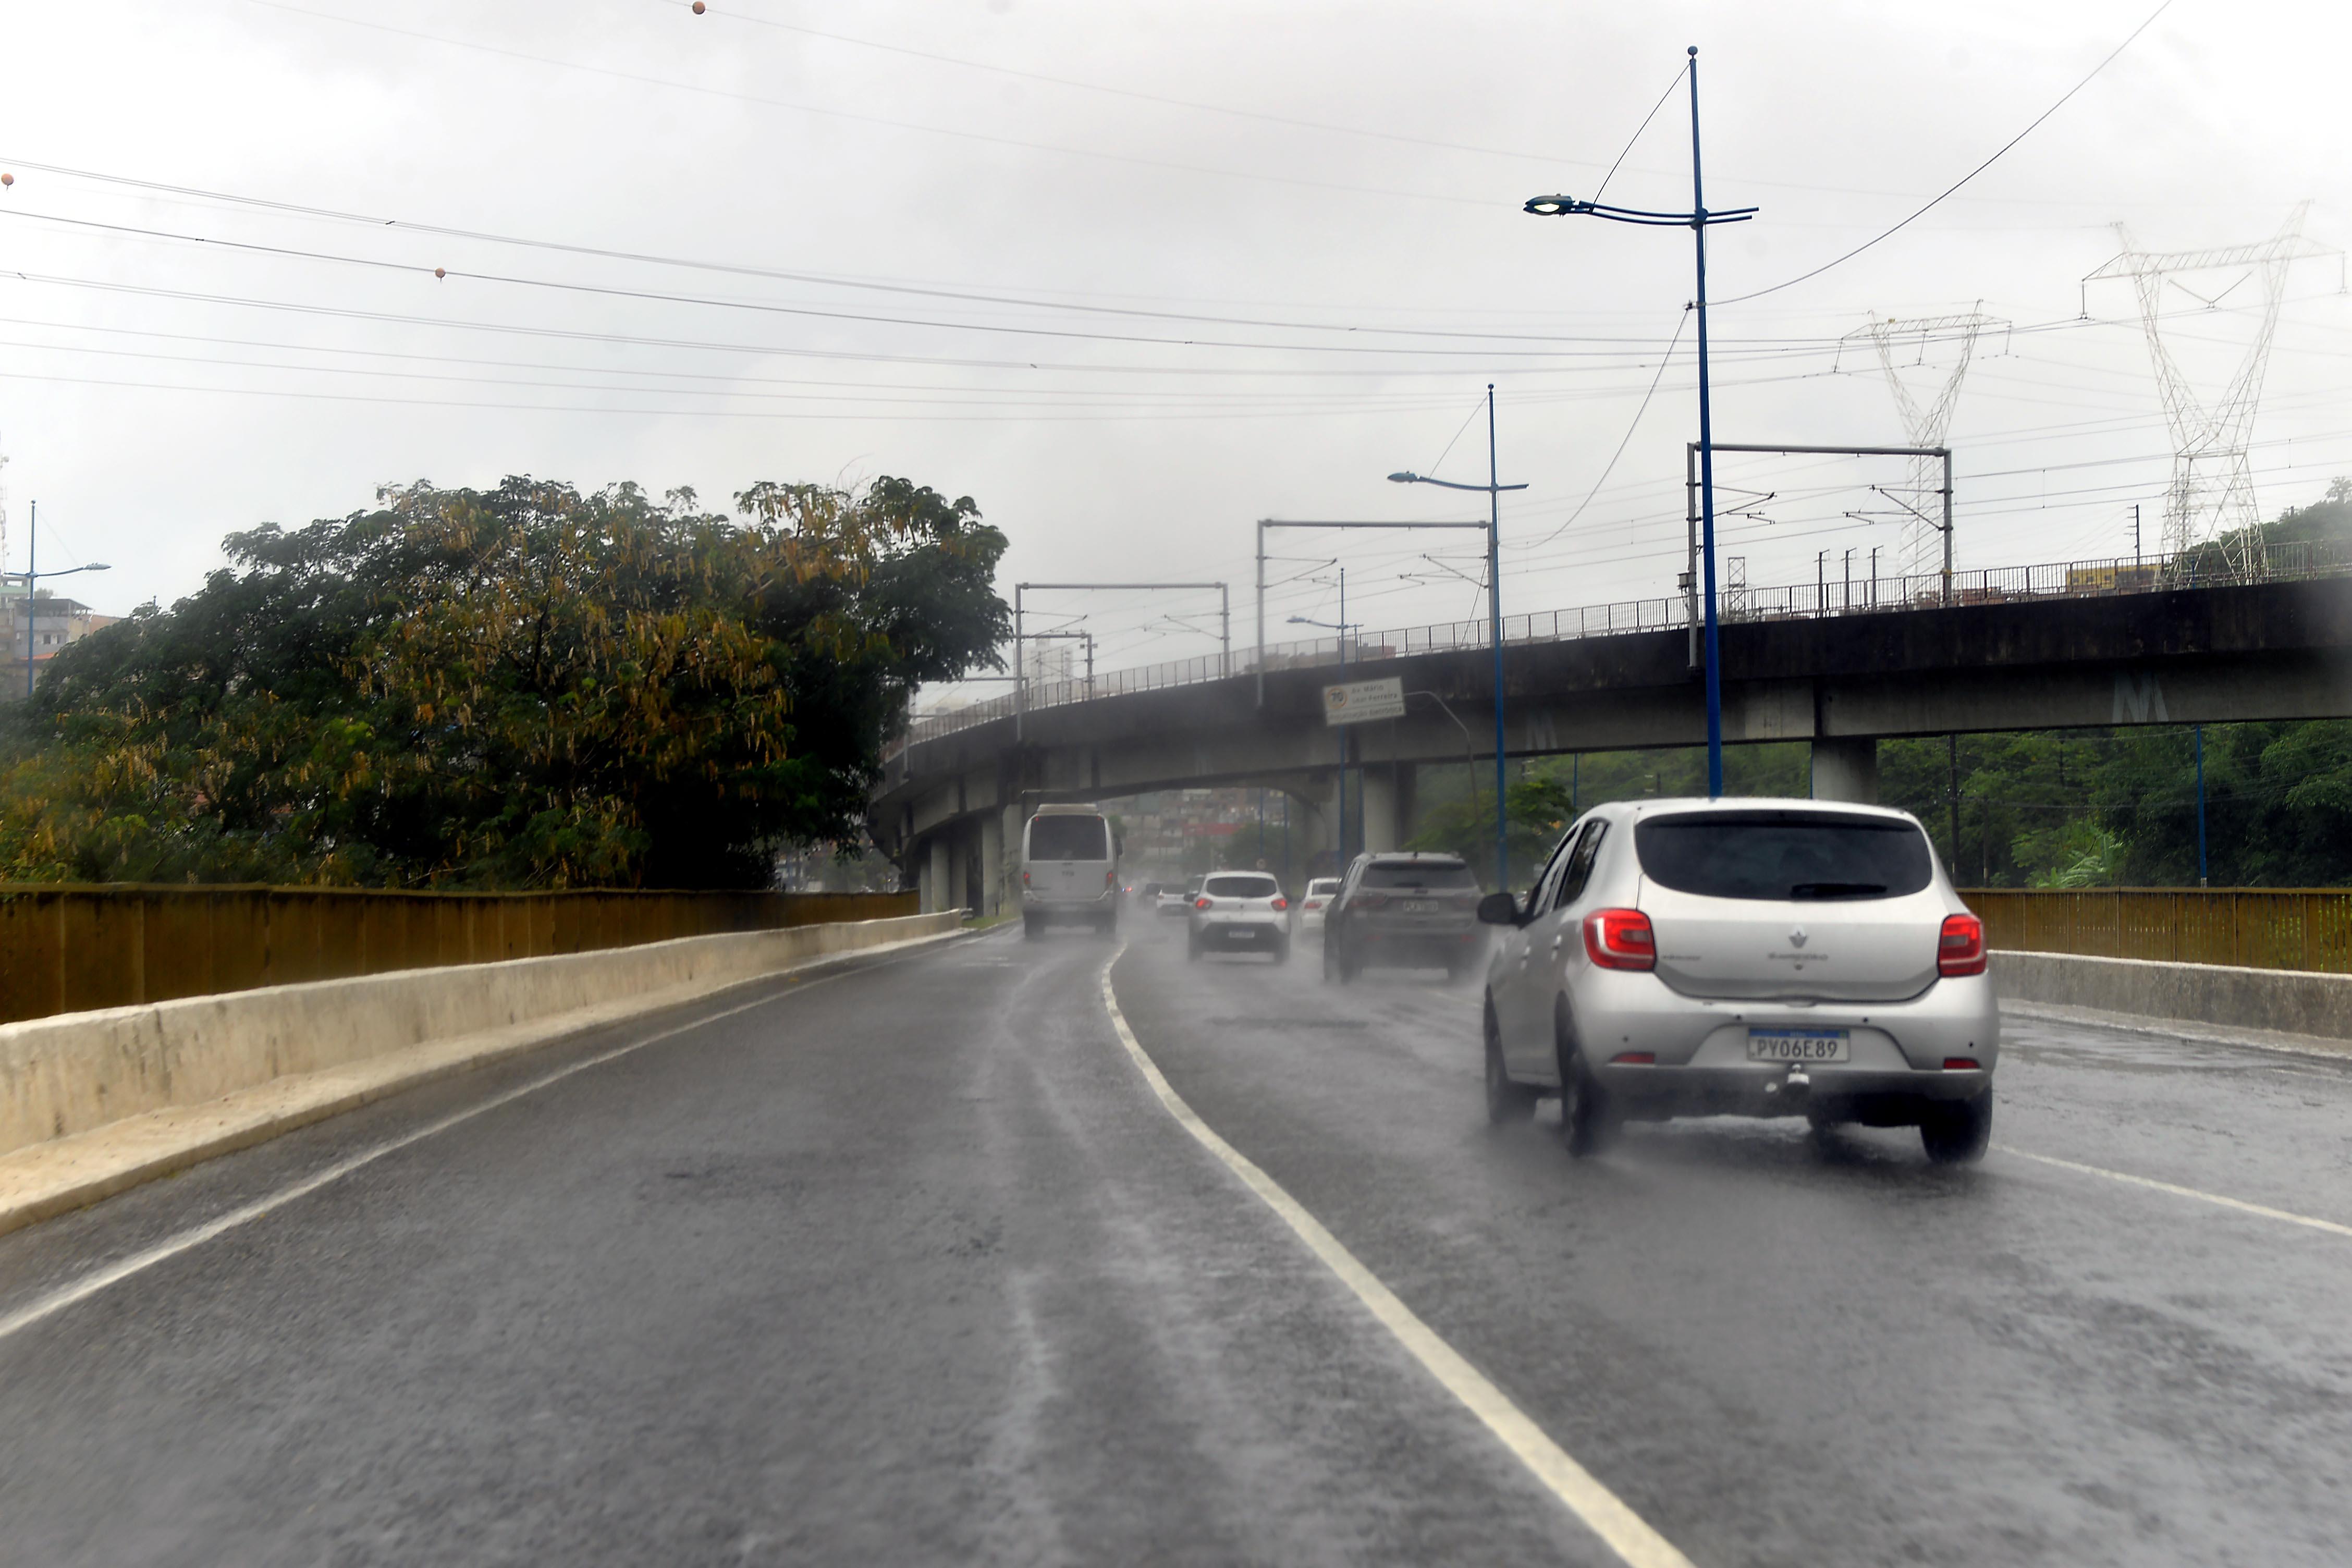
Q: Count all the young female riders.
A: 0